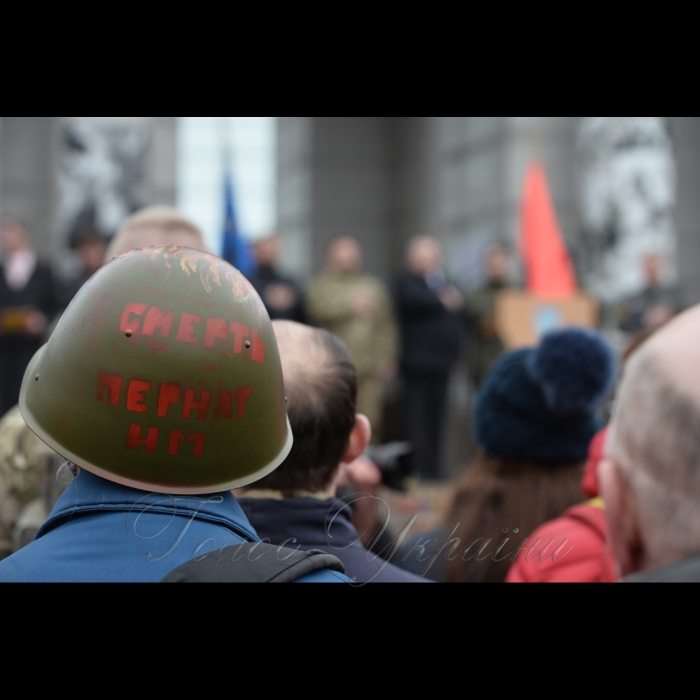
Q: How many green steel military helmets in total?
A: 1